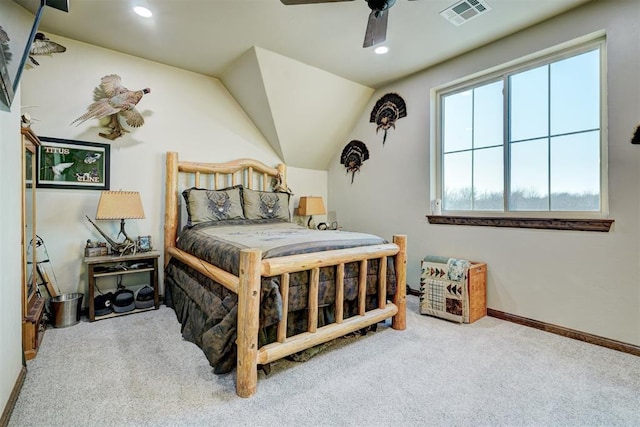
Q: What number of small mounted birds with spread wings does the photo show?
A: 2